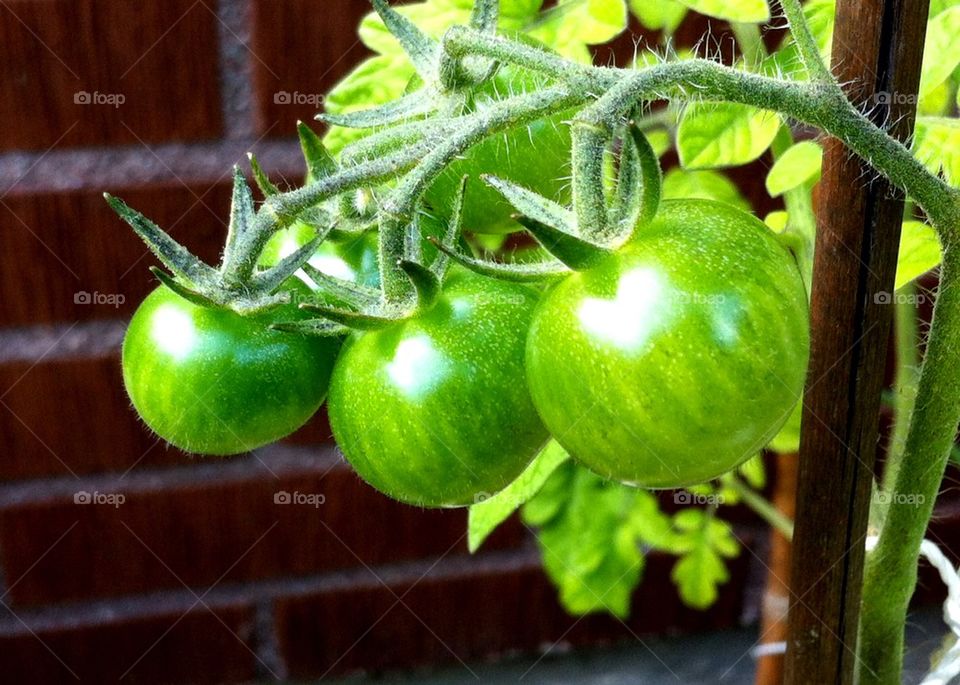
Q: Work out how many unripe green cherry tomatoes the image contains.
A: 5